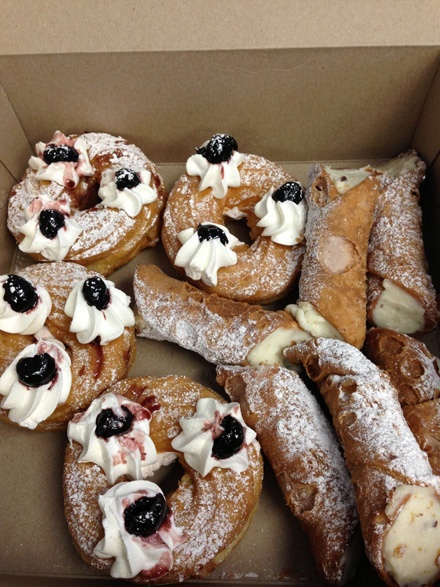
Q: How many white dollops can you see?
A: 12